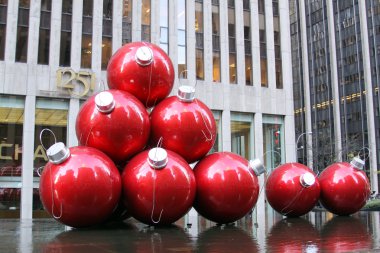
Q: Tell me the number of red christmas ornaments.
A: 8